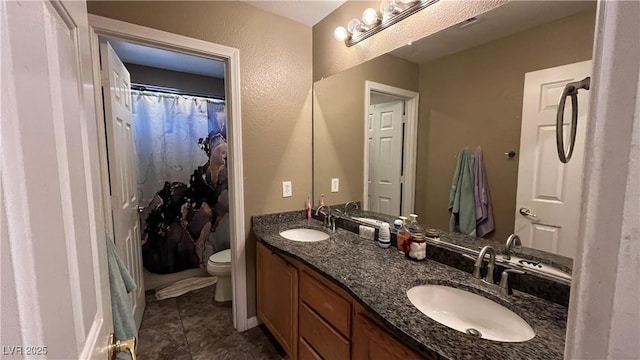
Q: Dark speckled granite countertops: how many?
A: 1